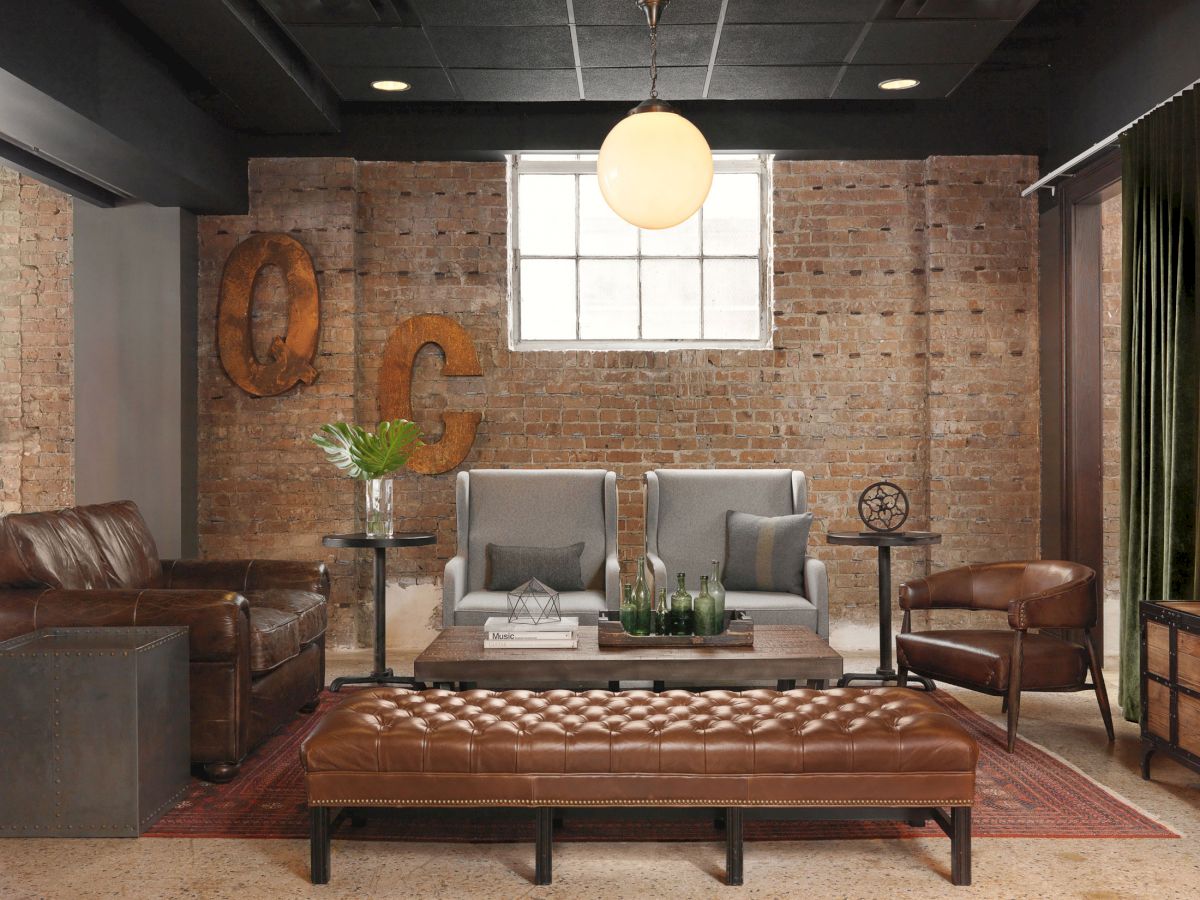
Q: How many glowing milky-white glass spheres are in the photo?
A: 1